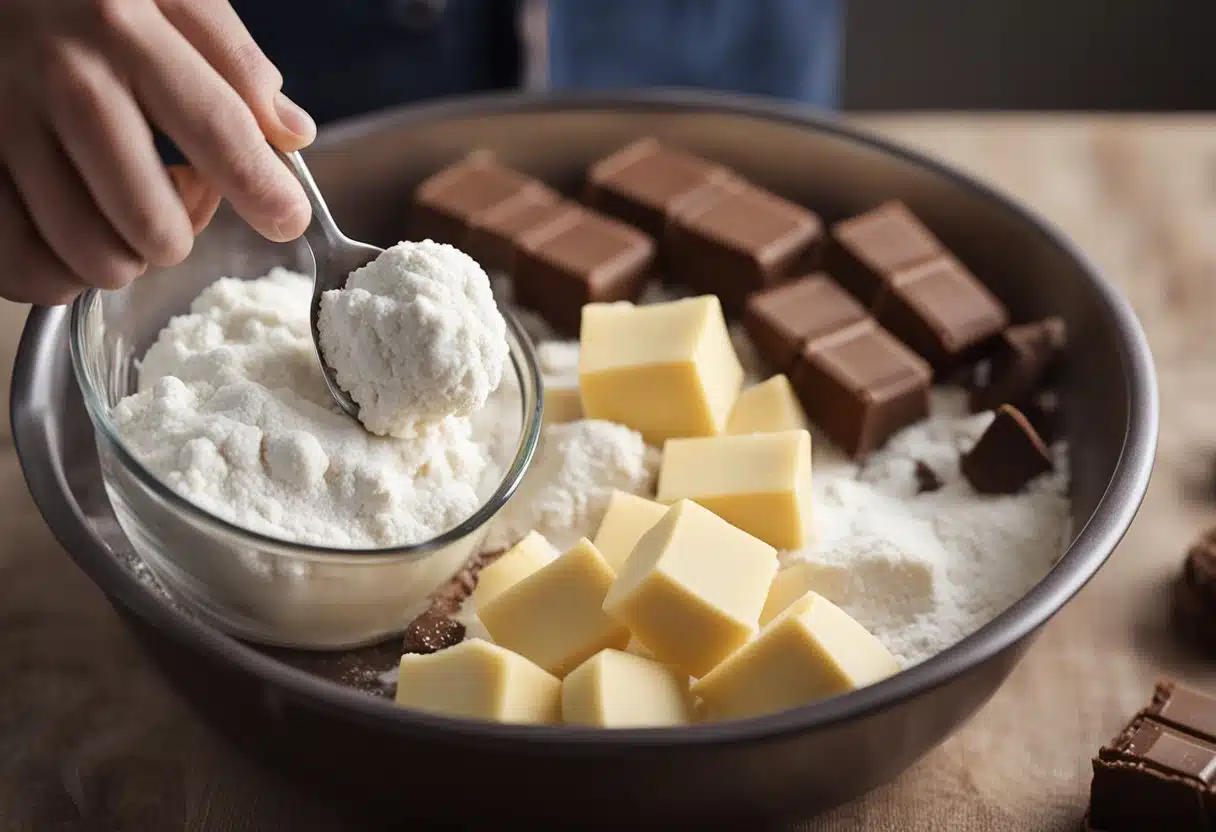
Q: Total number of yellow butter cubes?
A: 11